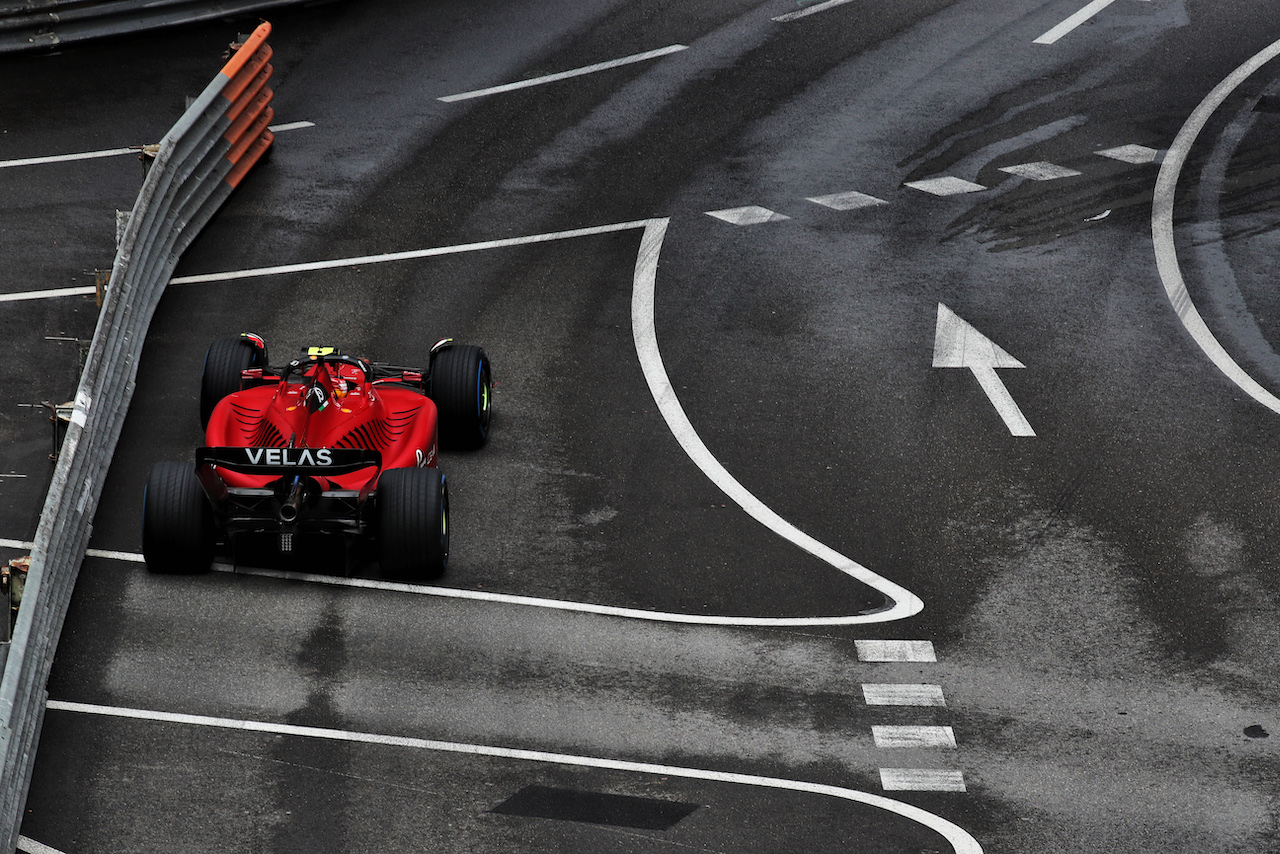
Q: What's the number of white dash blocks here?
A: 9